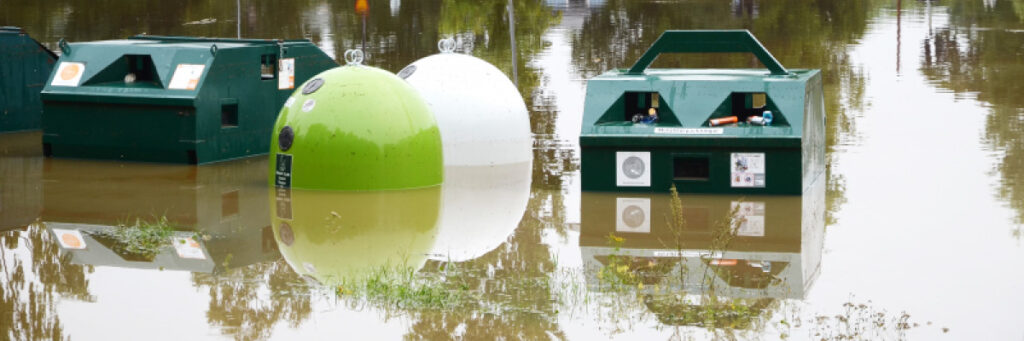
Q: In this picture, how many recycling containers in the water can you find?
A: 5